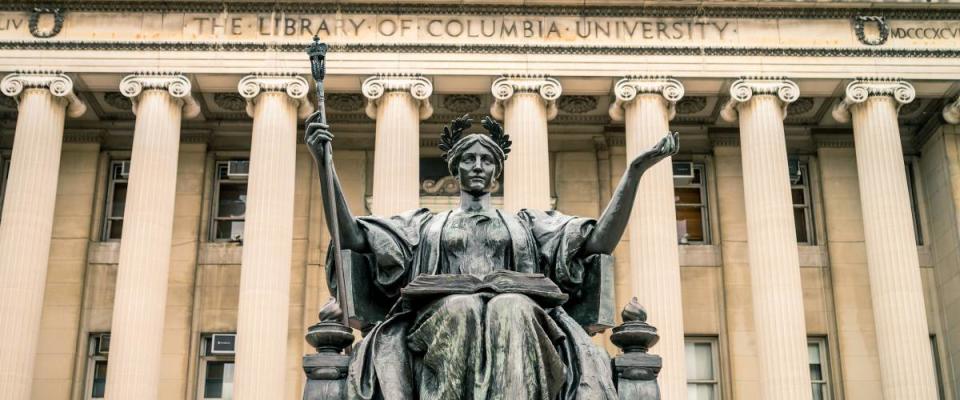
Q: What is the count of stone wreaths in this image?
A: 2